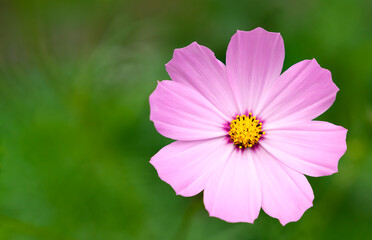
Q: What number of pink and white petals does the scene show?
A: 8